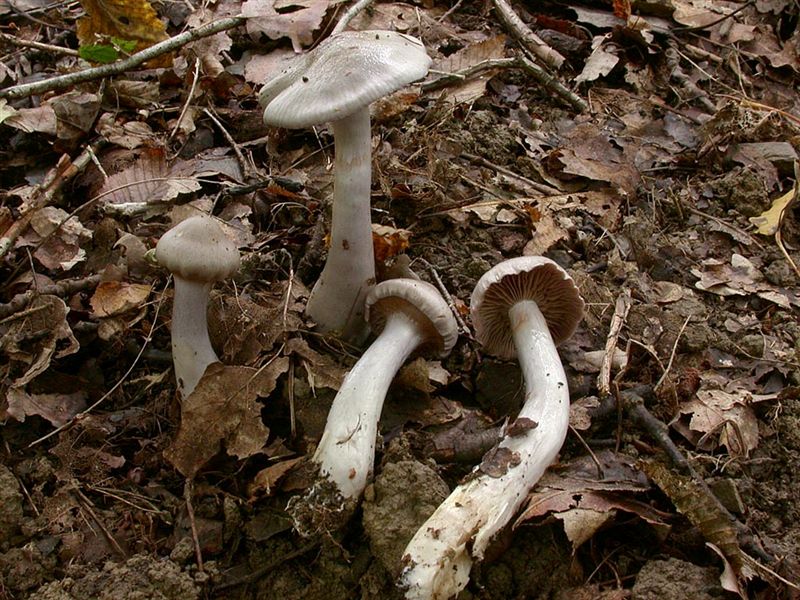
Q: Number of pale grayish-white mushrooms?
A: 4